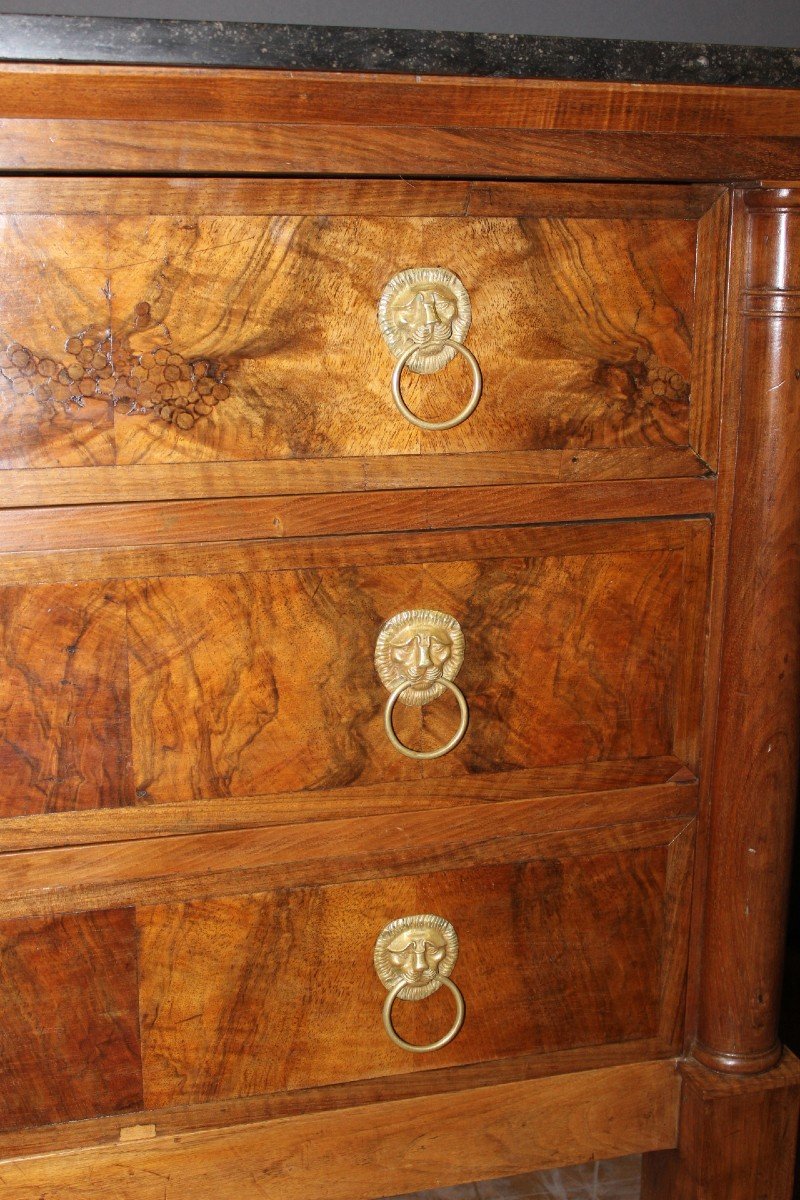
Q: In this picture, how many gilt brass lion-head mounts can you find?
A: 3